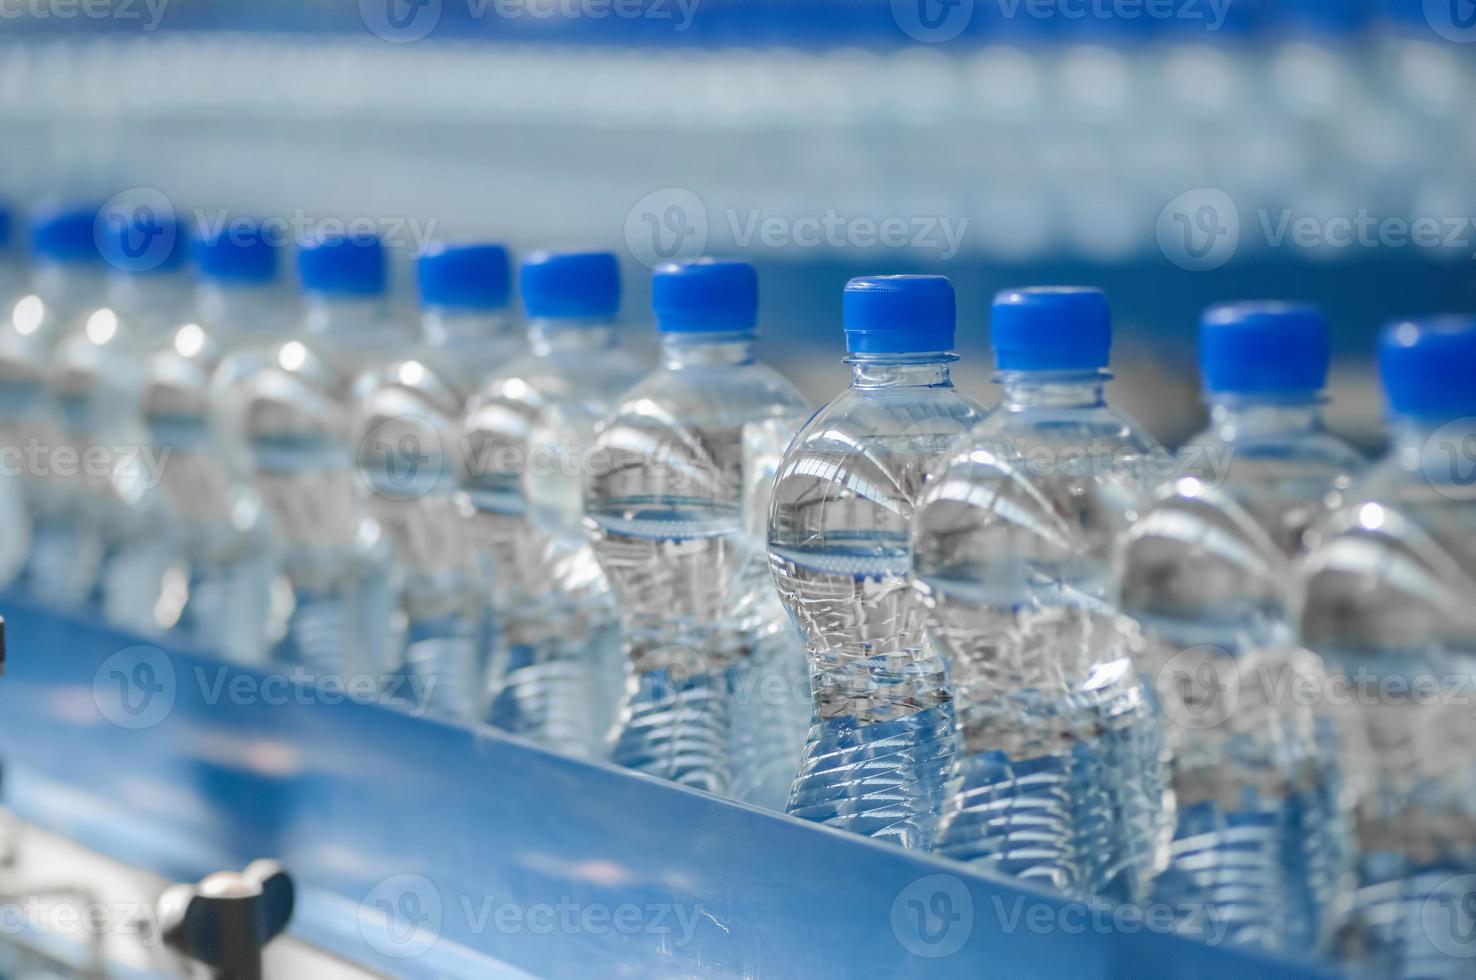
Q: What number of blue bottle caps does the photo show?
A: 12